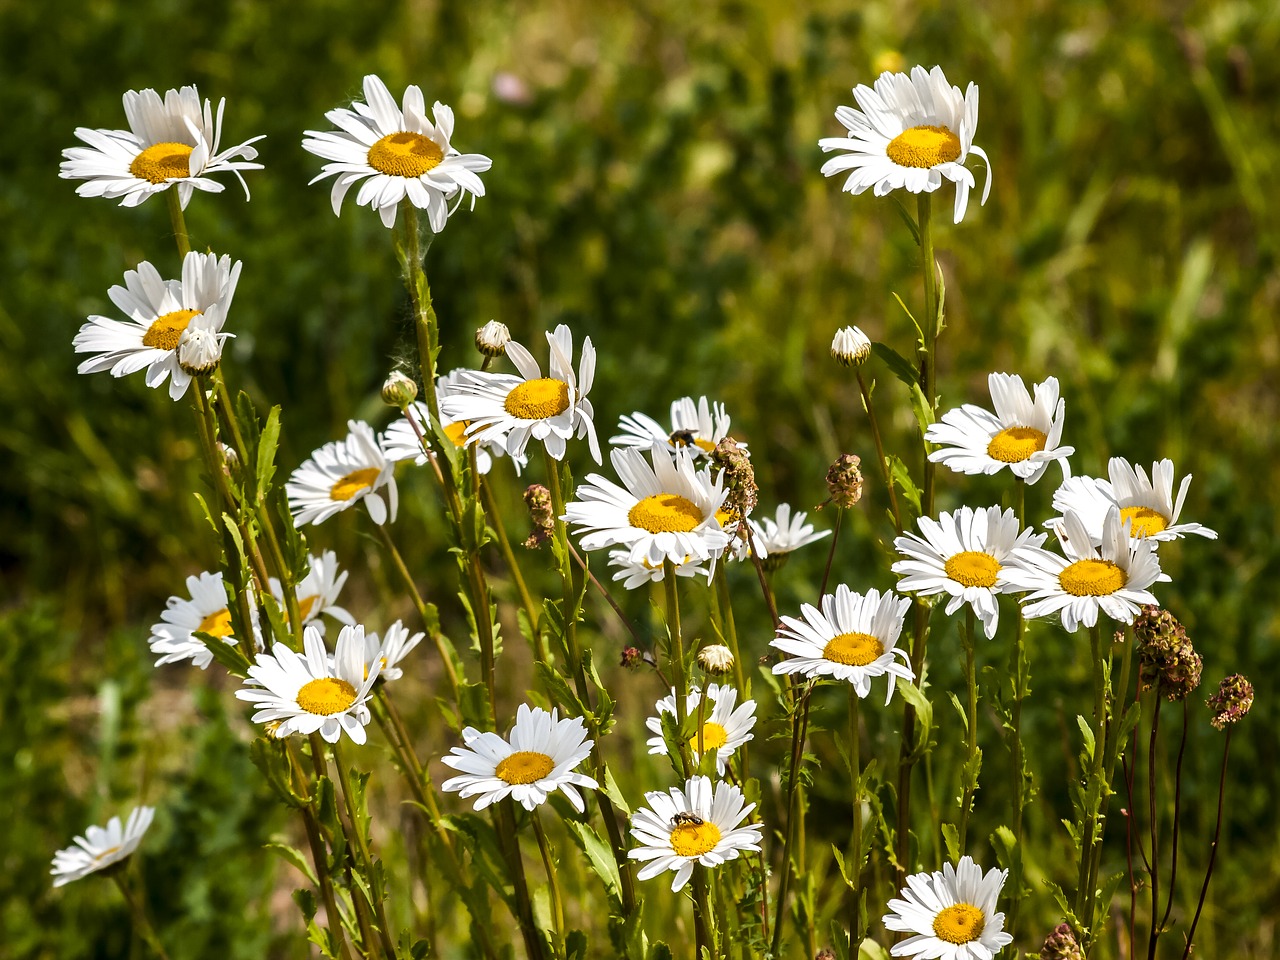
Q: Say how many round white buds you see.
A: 5